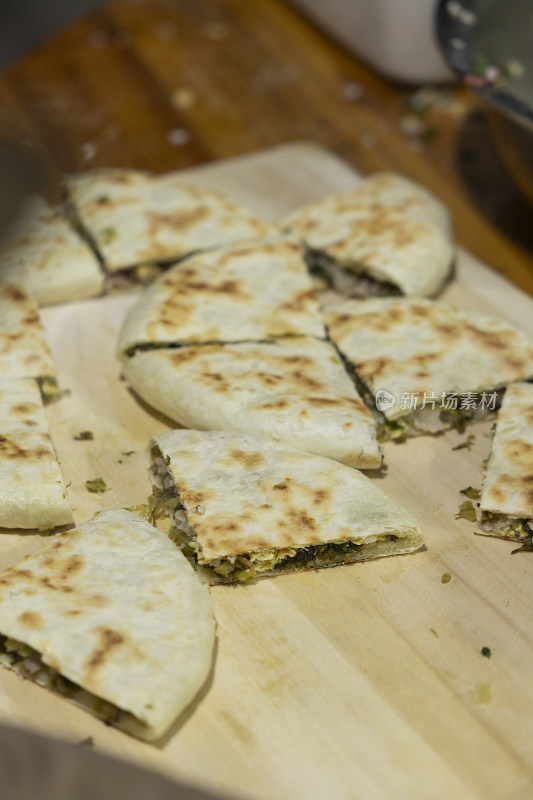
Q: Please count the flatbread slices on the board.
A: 11